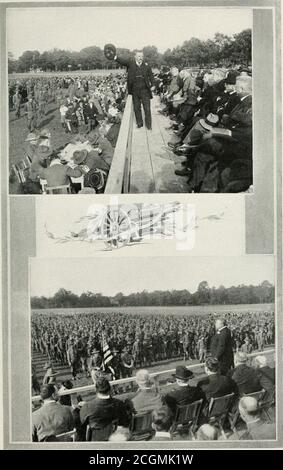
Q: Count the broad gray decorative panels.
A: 2